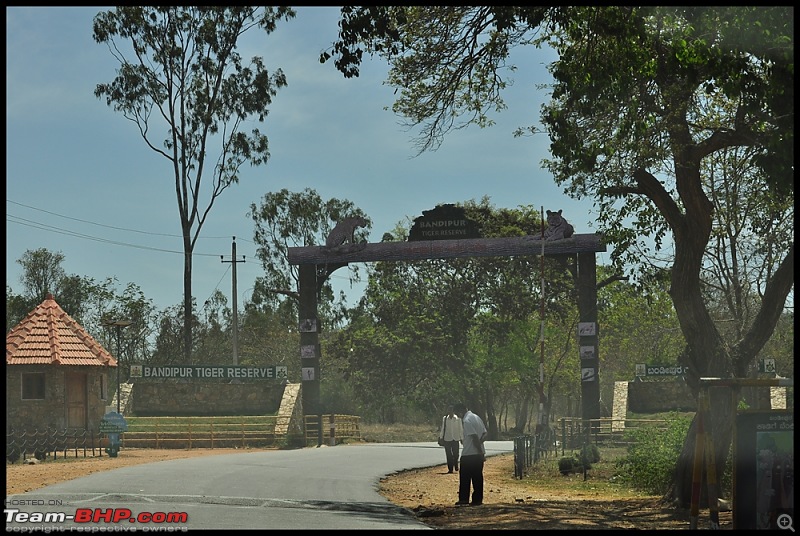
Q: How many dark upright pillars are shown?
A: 2